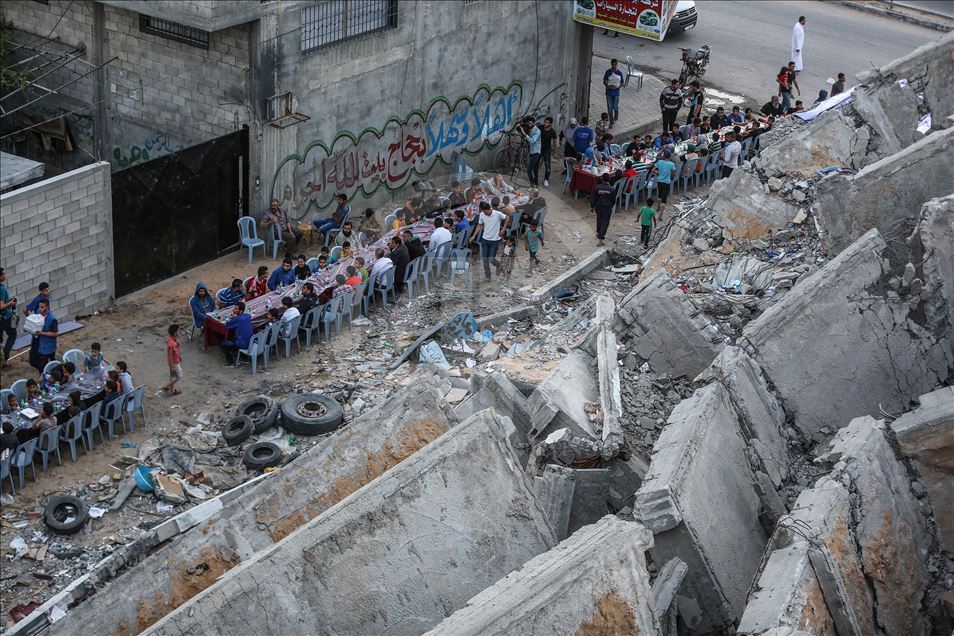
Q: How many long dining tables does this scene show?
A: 3